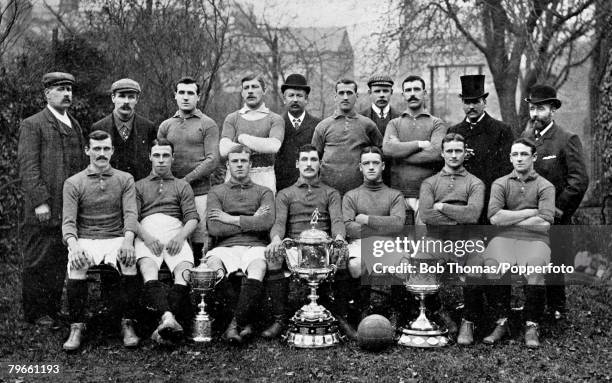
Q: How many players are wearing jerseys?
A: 11